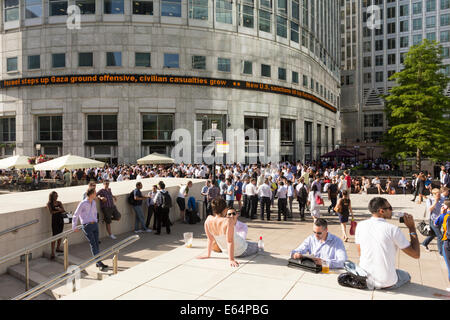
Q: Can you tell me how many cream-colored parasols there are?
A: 3